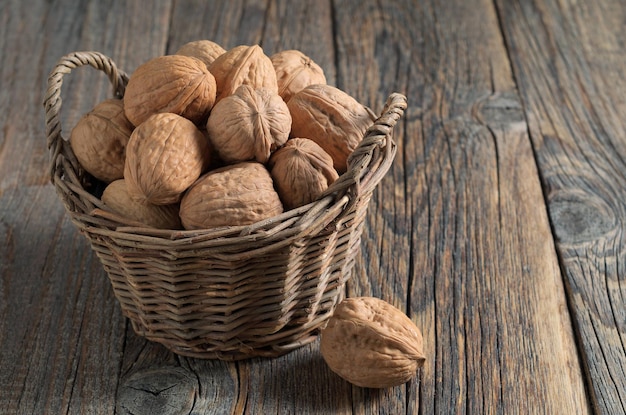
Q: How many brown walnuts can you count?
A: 12